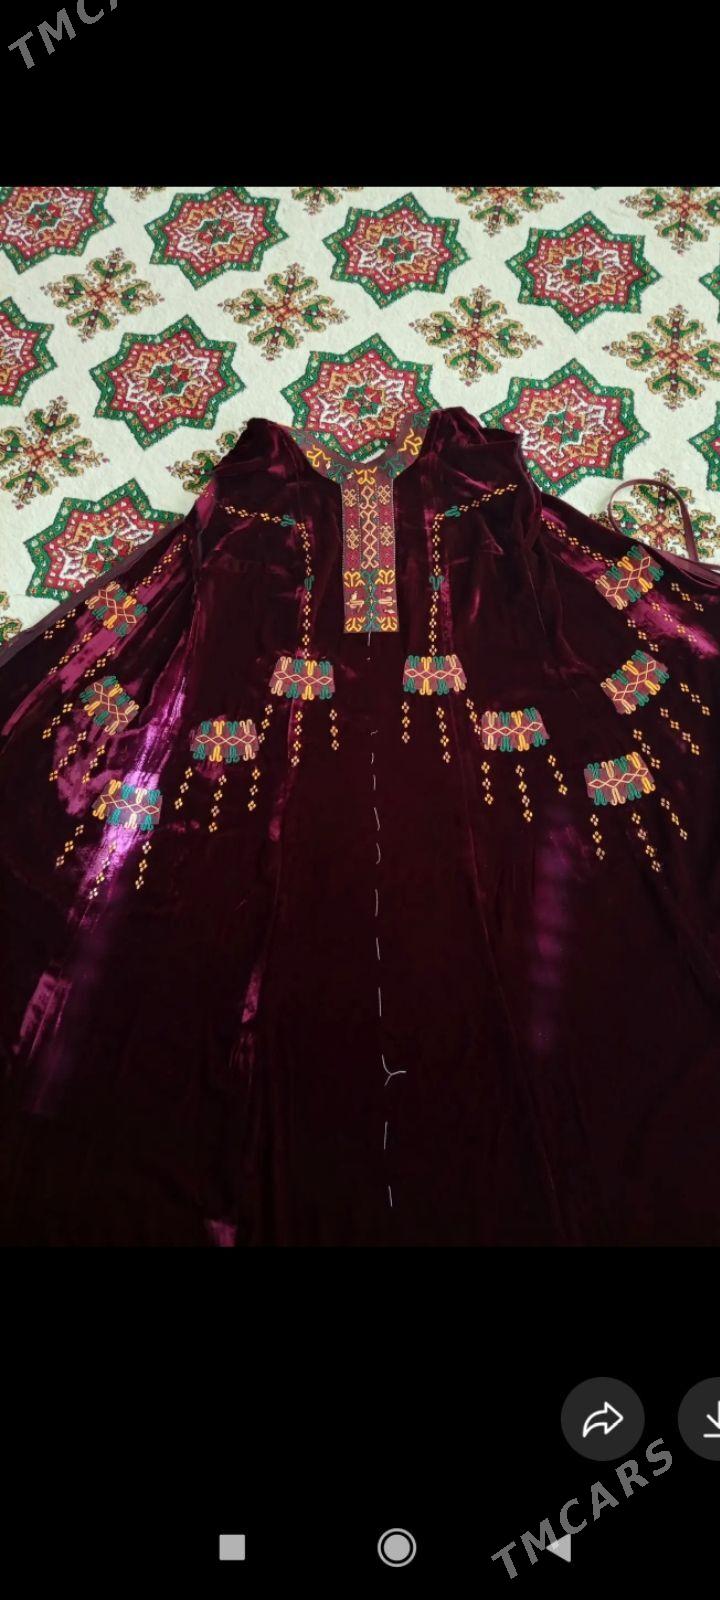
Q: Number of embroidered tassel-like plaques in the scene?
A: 10